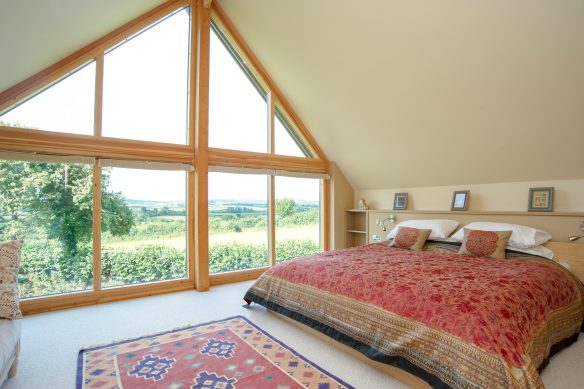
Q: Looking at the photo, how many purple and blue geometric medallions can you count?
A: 3